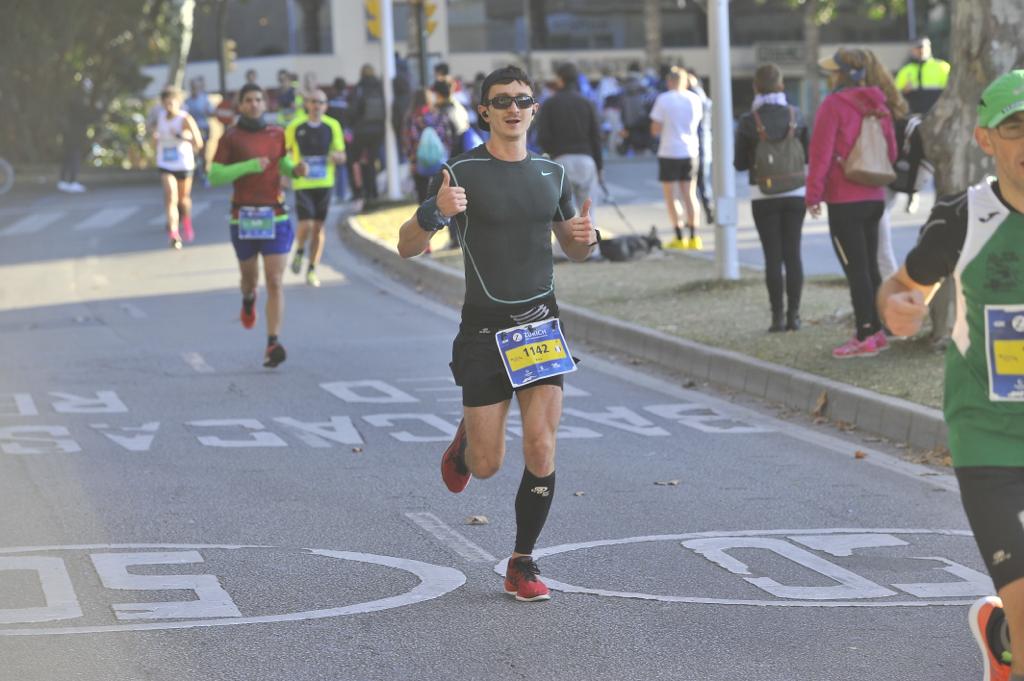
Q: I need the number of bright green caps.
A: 1